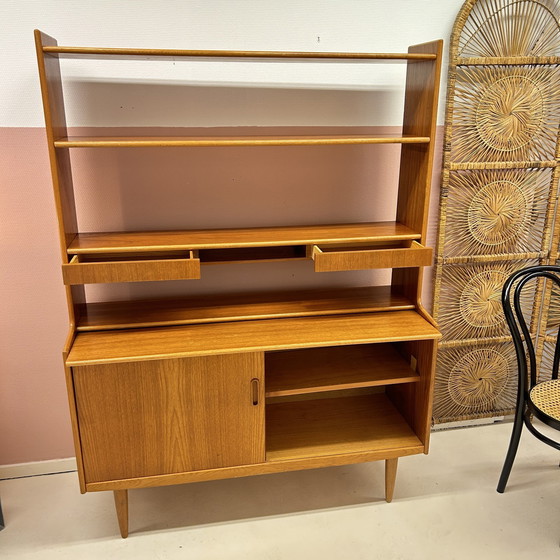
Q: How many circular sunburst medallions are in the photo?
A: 4